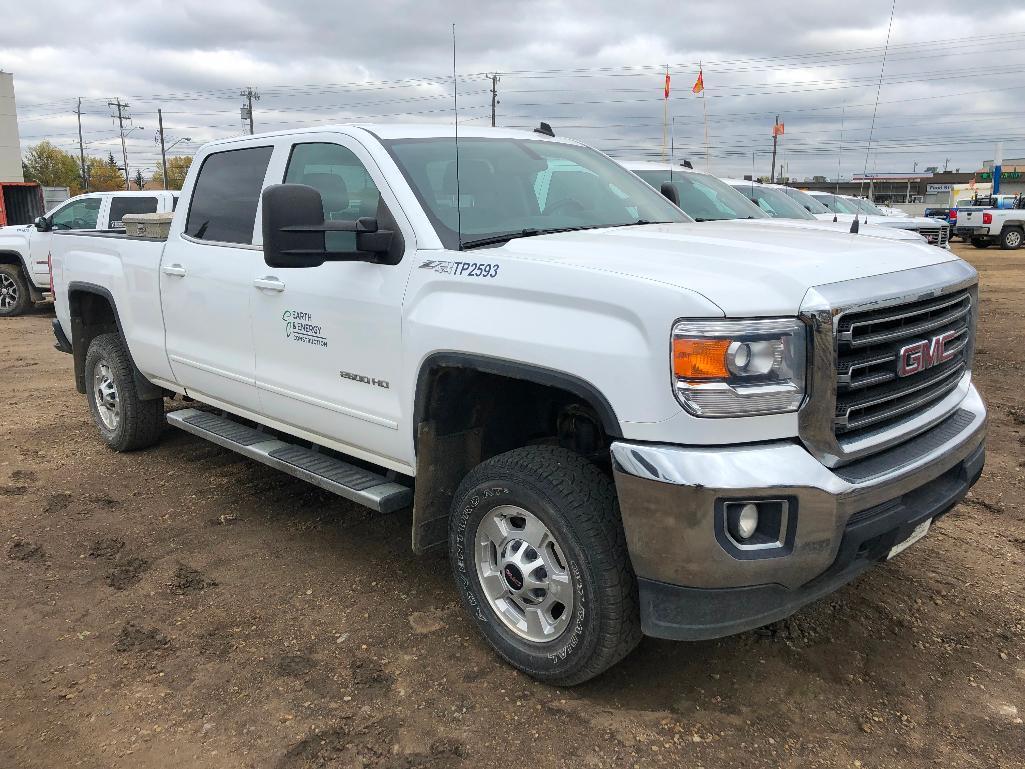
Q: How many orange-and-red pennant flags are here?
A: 3